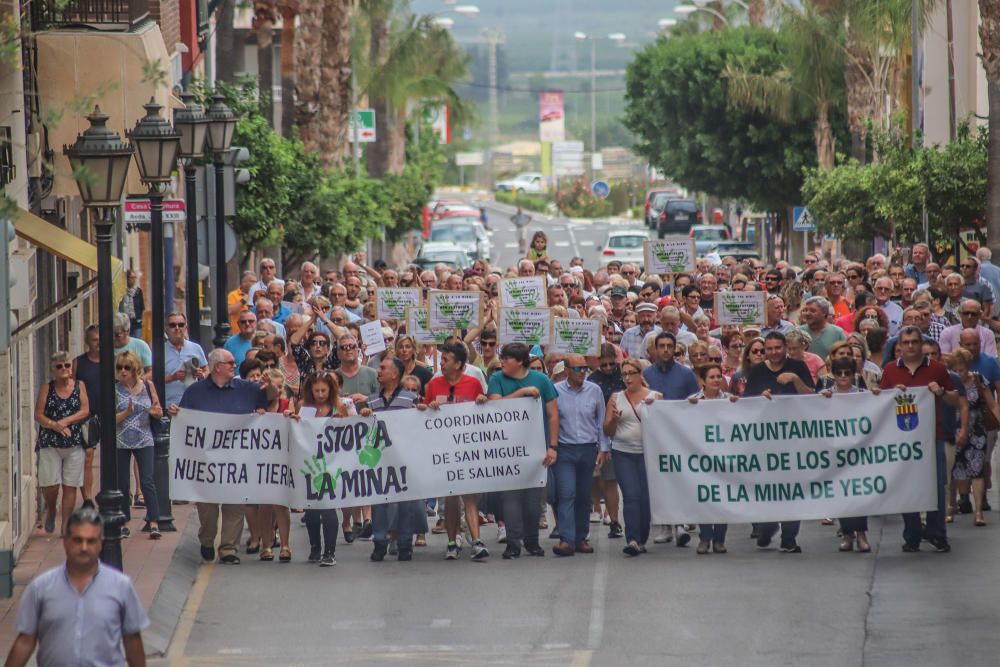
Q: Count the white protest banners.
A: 2